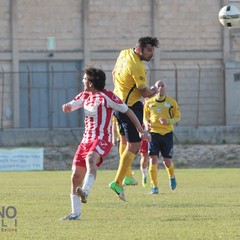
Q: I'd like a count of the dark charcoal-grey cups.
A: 0